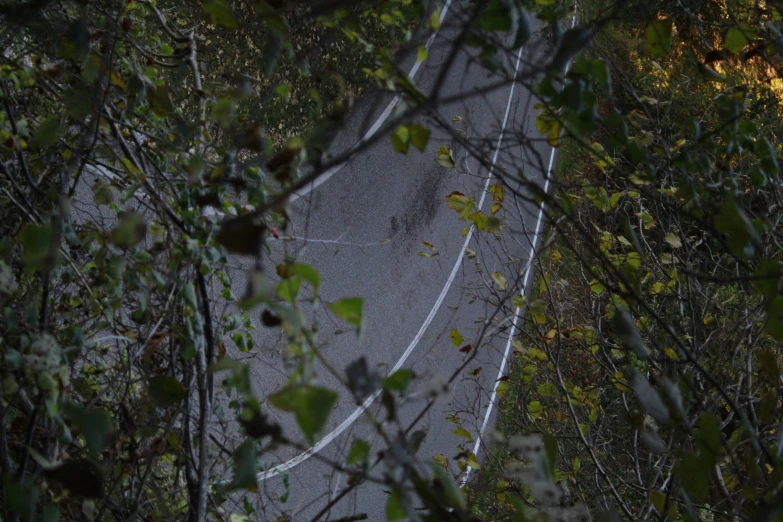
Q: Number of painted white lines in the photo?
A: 3